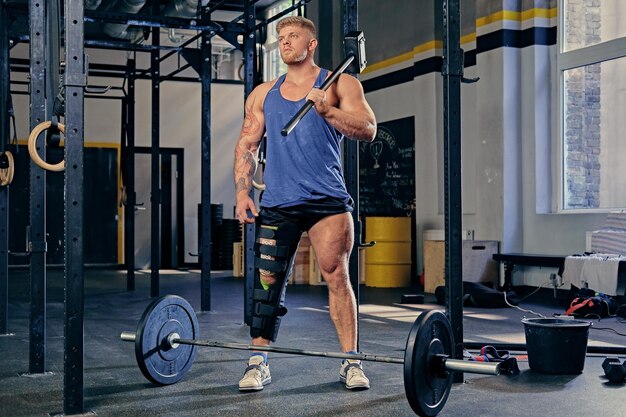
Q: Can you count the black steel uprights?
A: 9